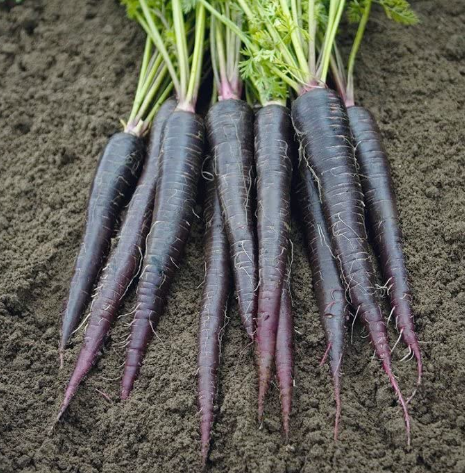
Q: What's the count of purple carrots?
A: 10